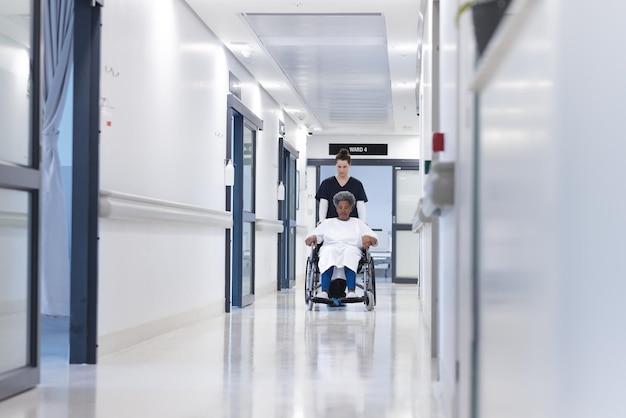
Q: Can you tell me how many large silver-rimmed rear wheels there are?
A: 2